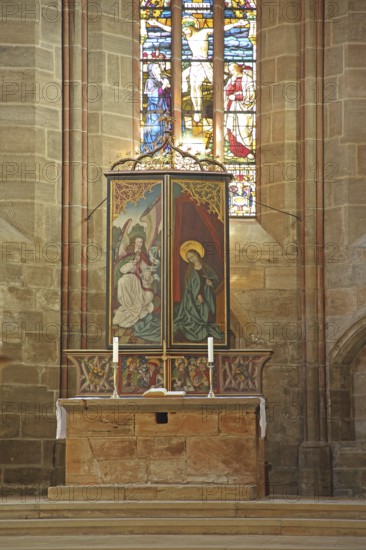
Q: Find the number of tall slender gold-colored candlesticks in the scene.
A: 2